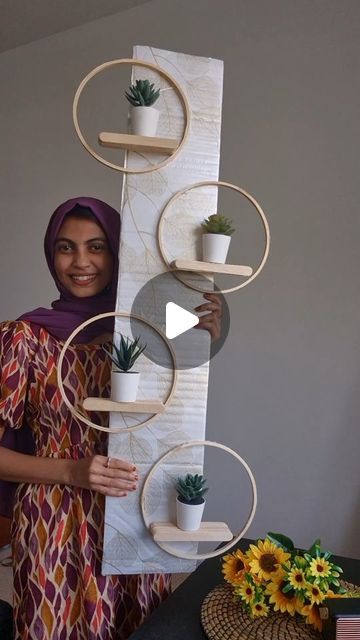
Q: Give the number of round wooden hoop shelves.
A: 4